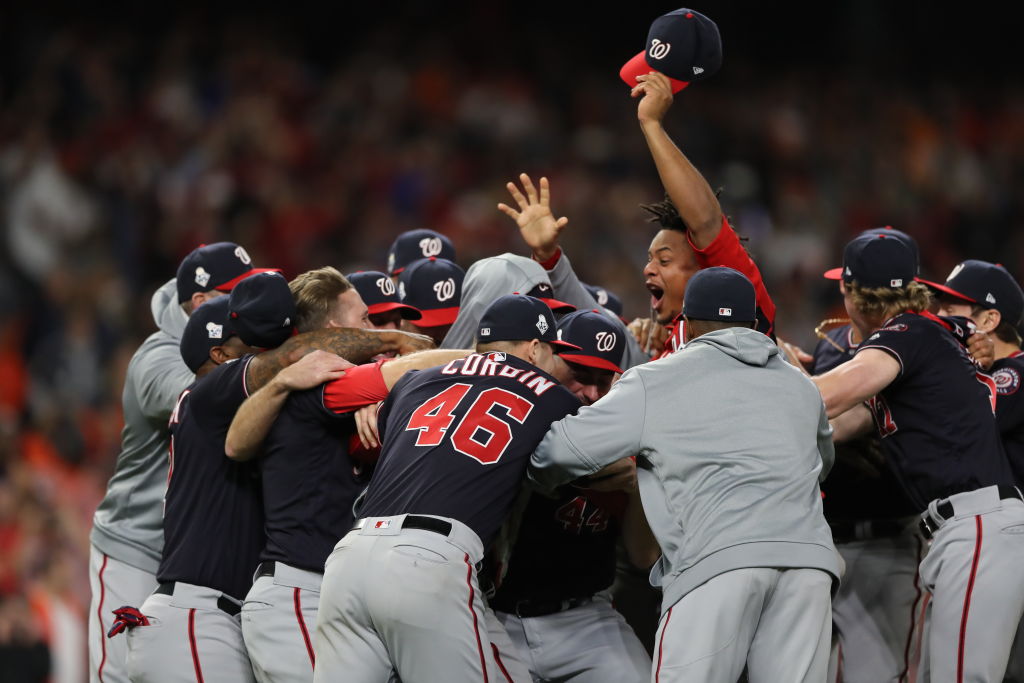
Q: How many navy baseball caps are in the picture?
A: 15